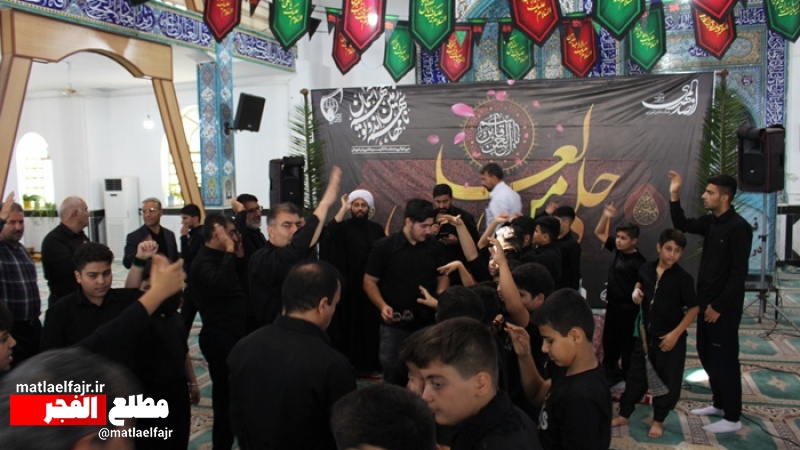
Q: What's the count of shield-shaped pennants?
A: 15